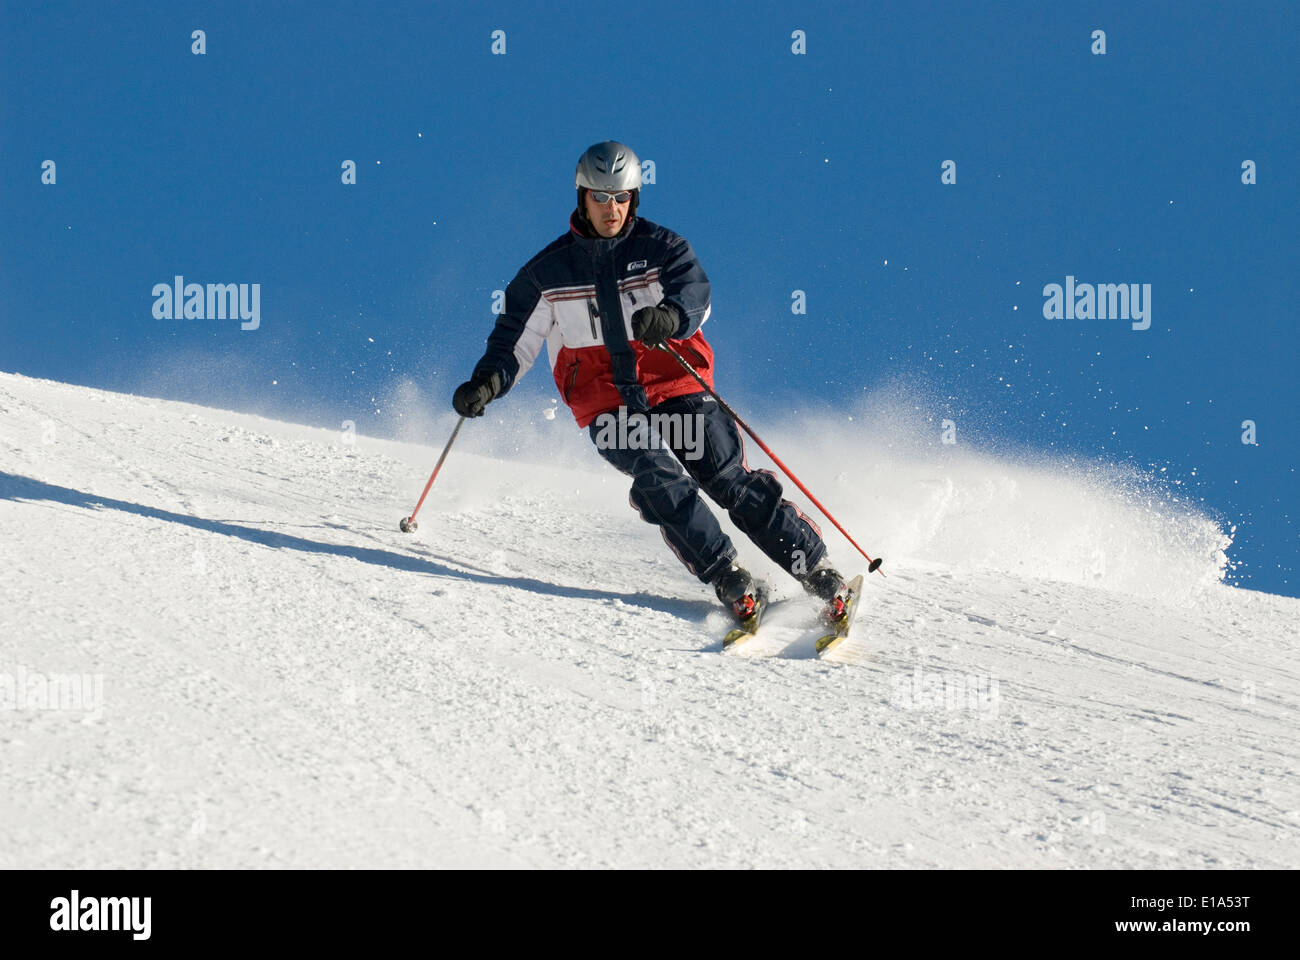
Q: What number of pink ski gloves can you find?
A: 0